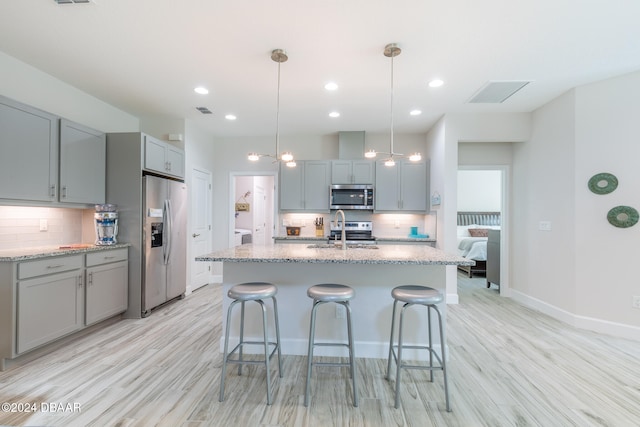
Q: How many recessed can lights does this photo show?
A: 6